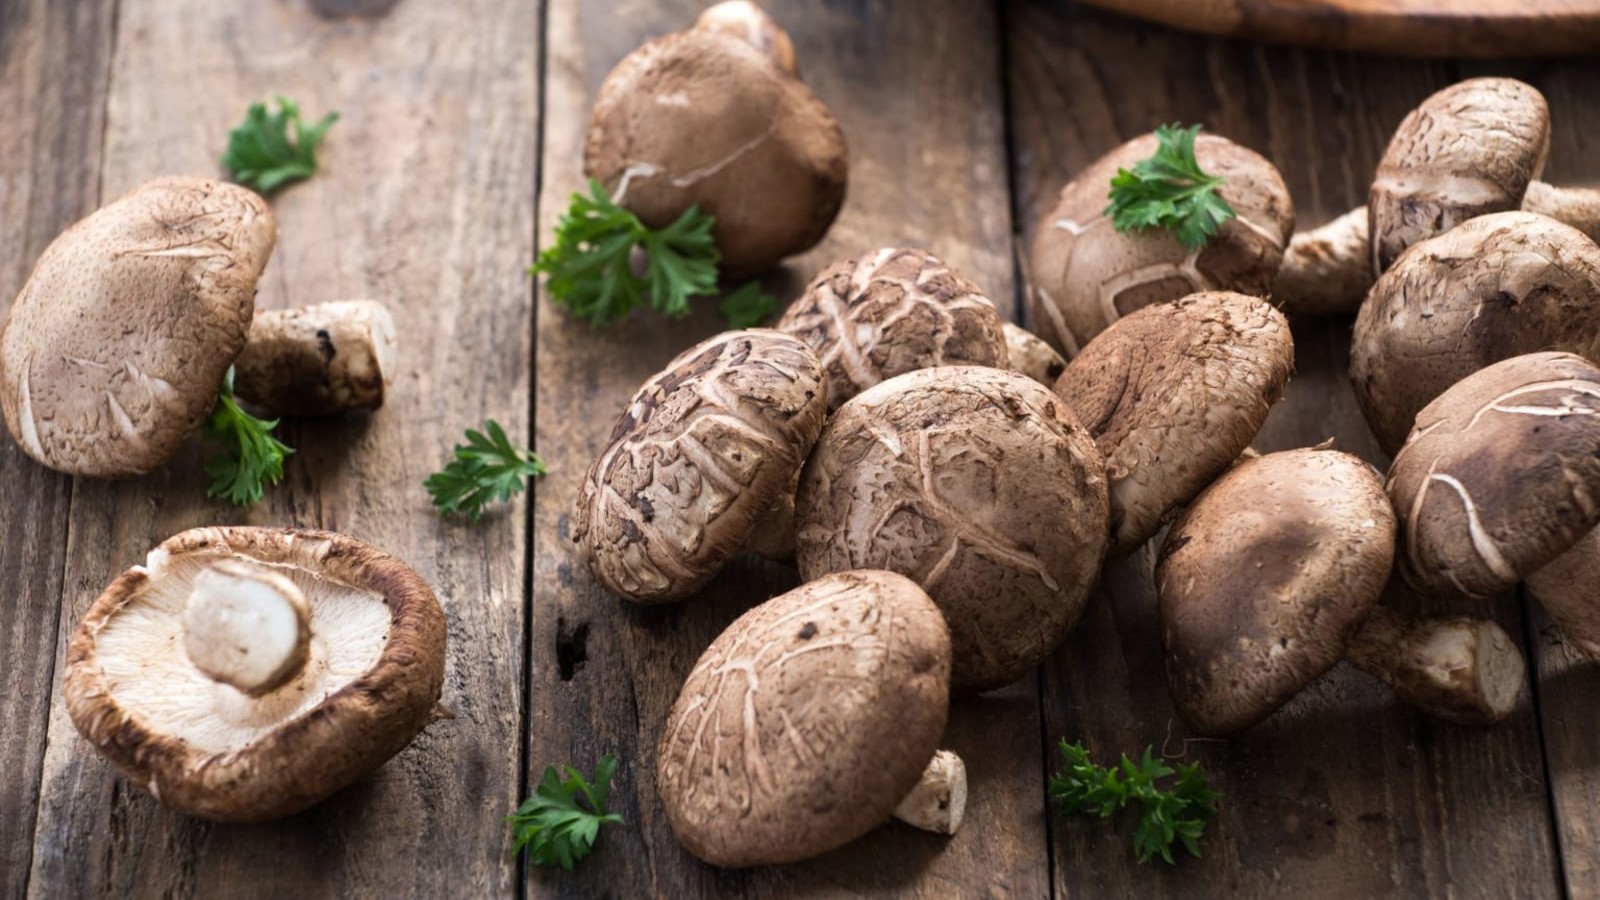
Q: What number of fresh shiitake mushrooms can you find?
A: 13